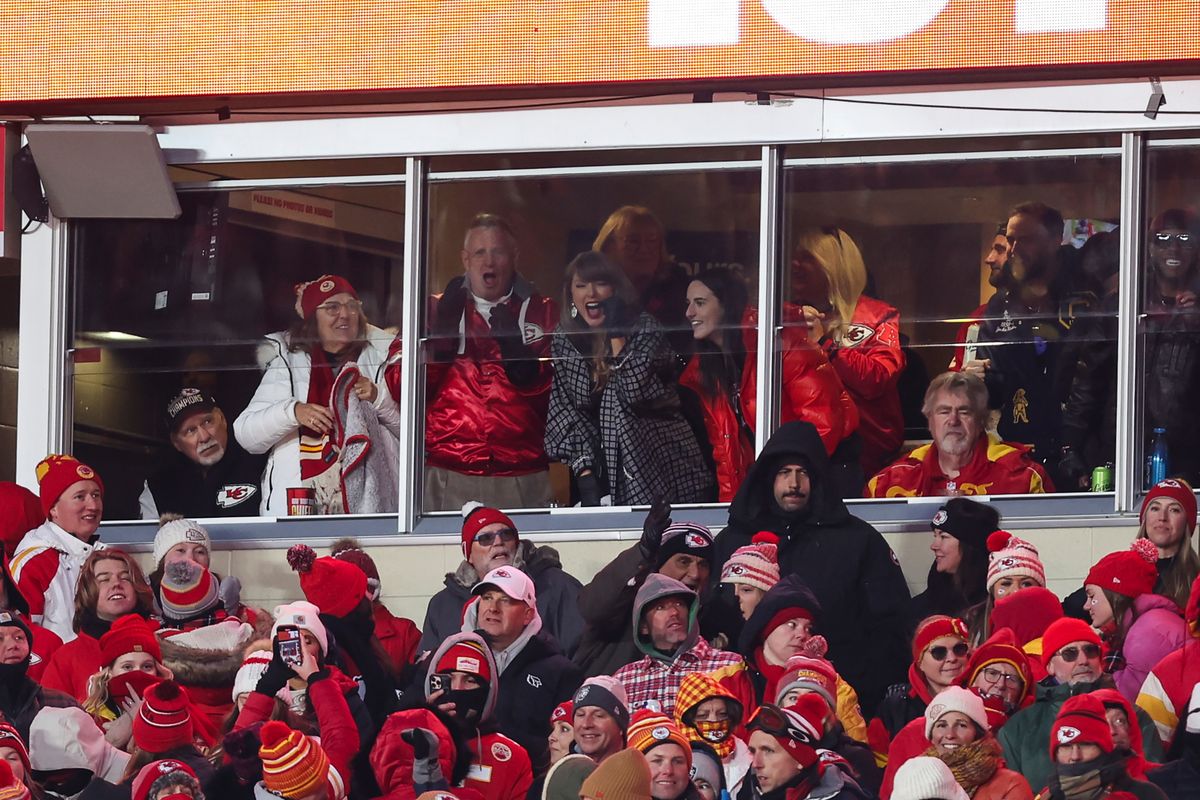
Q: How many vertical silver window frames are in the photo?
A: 4